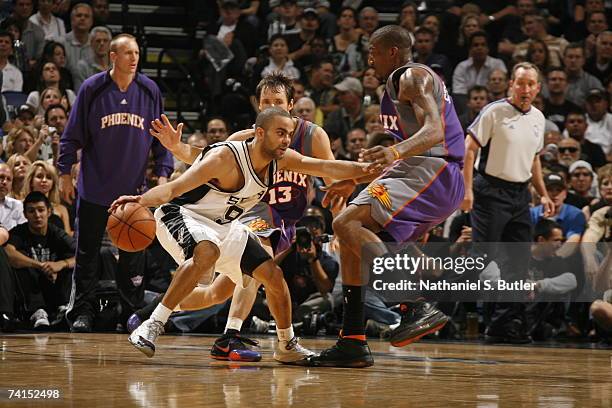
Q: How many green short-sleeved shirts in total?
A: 0